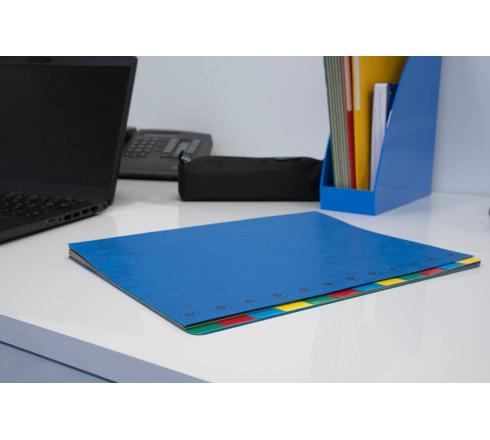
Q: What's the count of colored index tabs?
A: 12